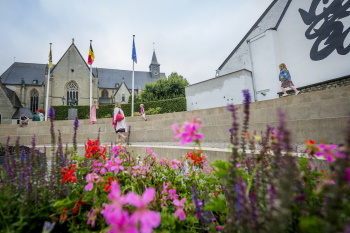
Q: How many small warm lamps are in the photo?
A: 0